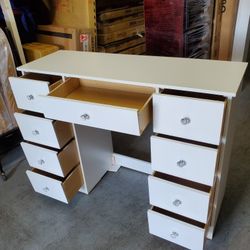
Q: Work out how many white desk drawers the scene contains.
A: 9